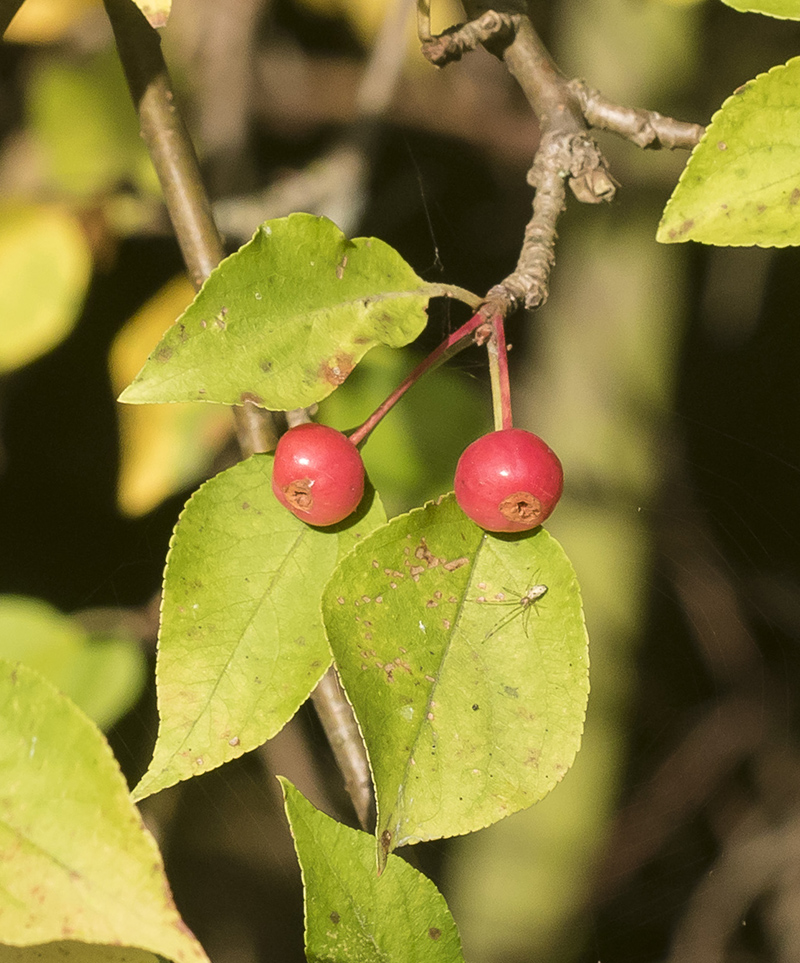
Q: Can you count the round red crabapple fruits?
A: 2